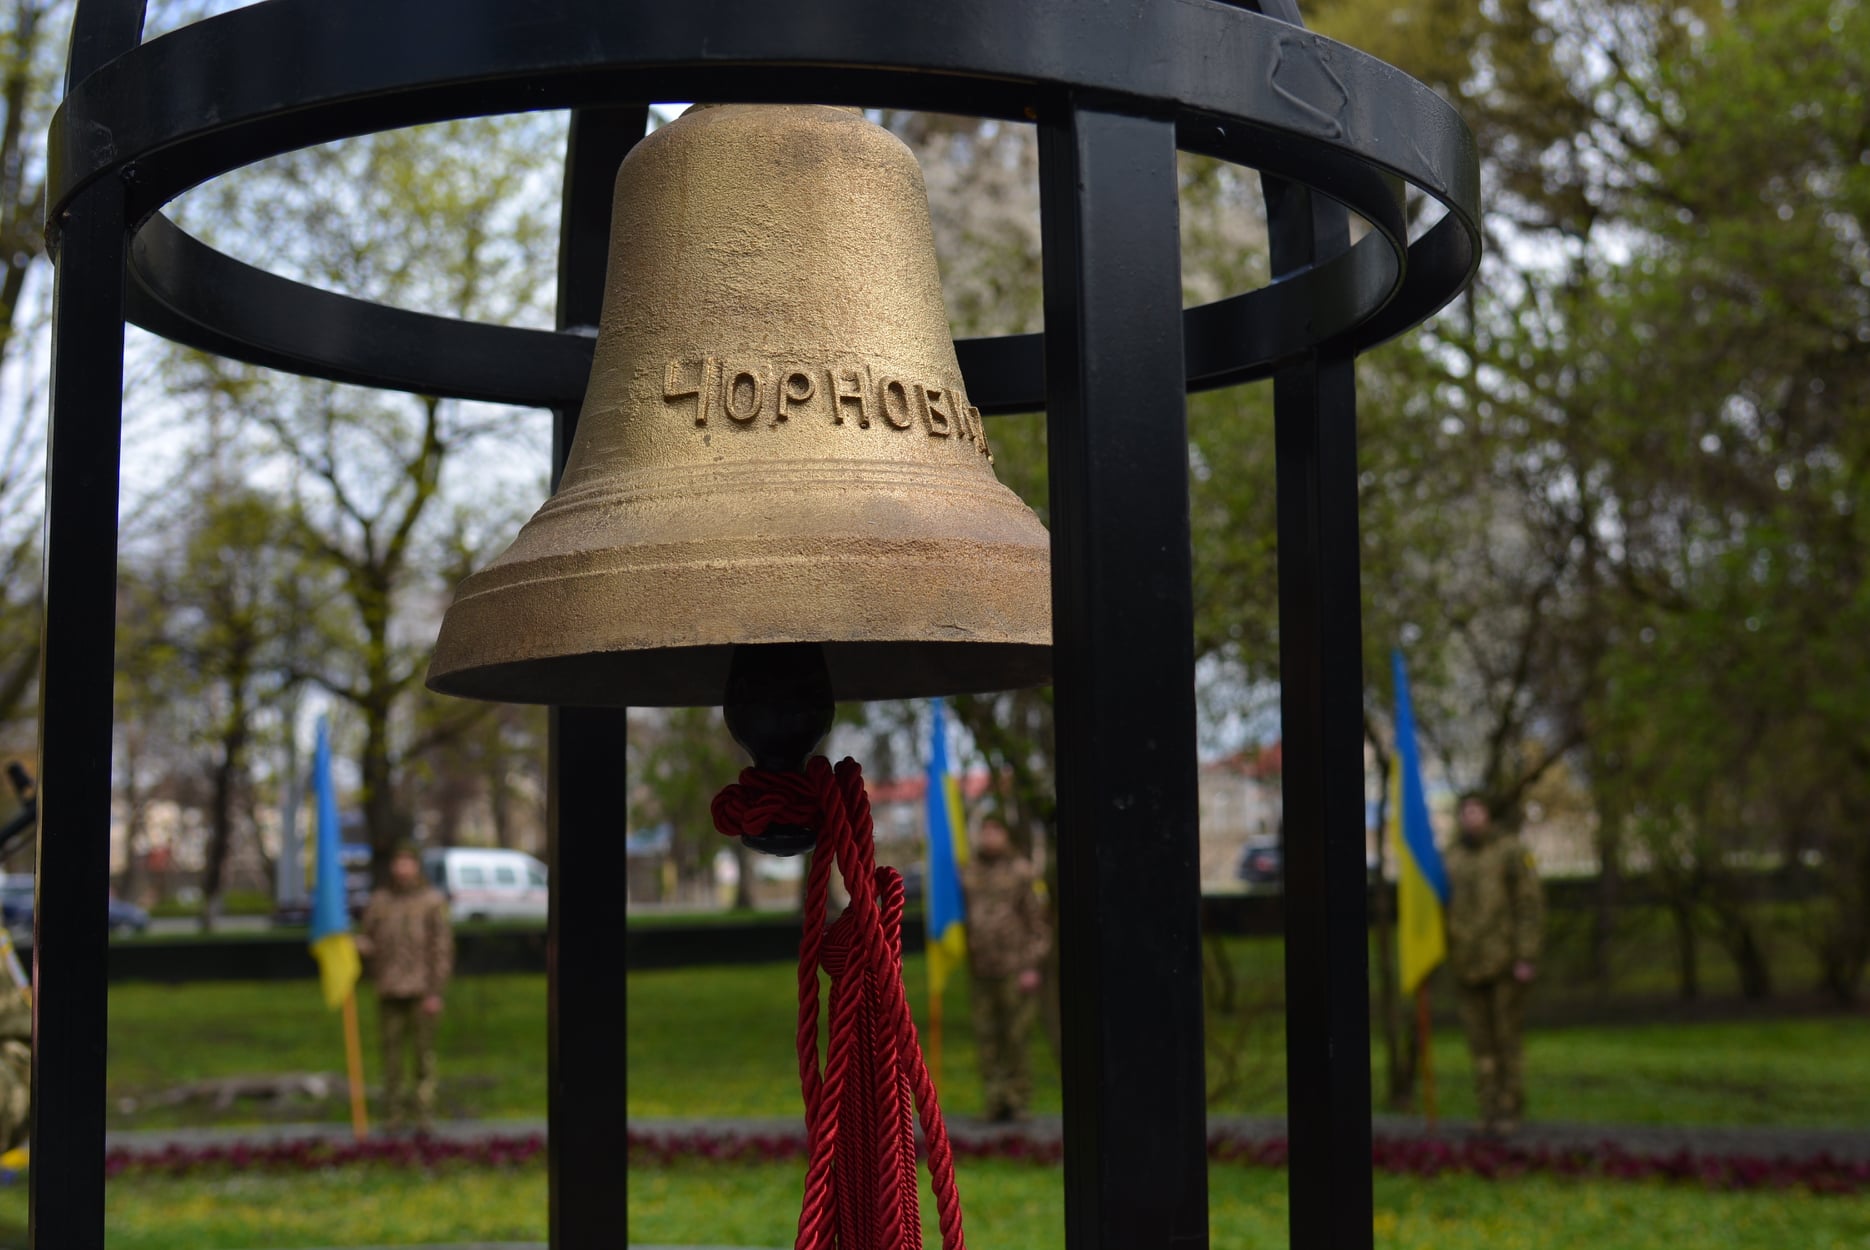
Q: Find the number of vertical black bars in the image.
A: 4